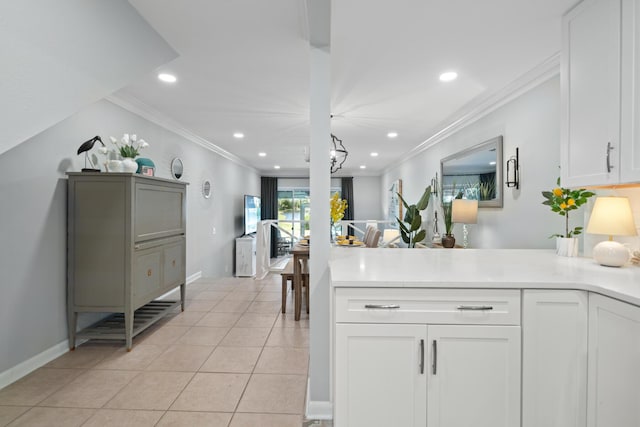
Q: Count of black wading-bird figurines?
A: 1